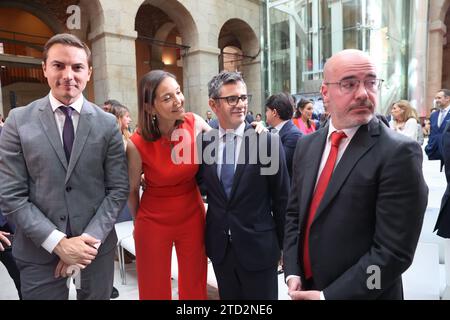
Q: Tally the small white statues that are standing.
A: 0